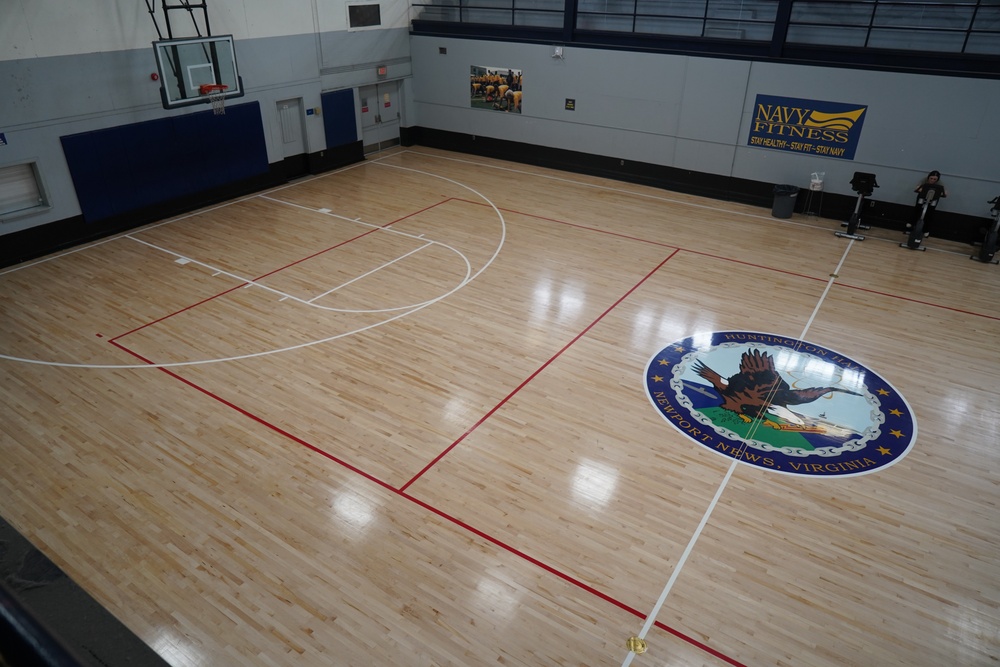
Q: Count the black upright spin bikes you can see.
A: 3